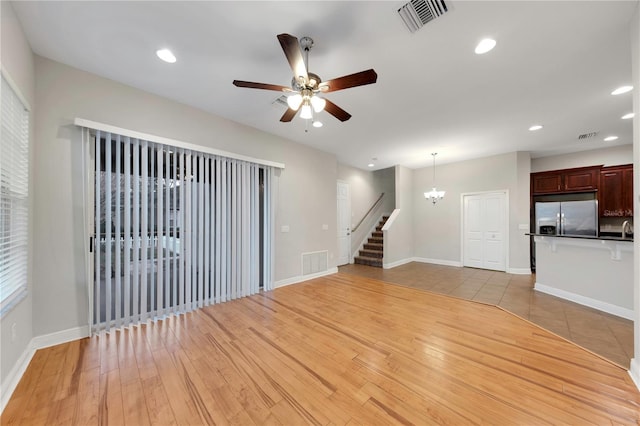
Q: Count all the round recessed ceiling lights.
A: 8